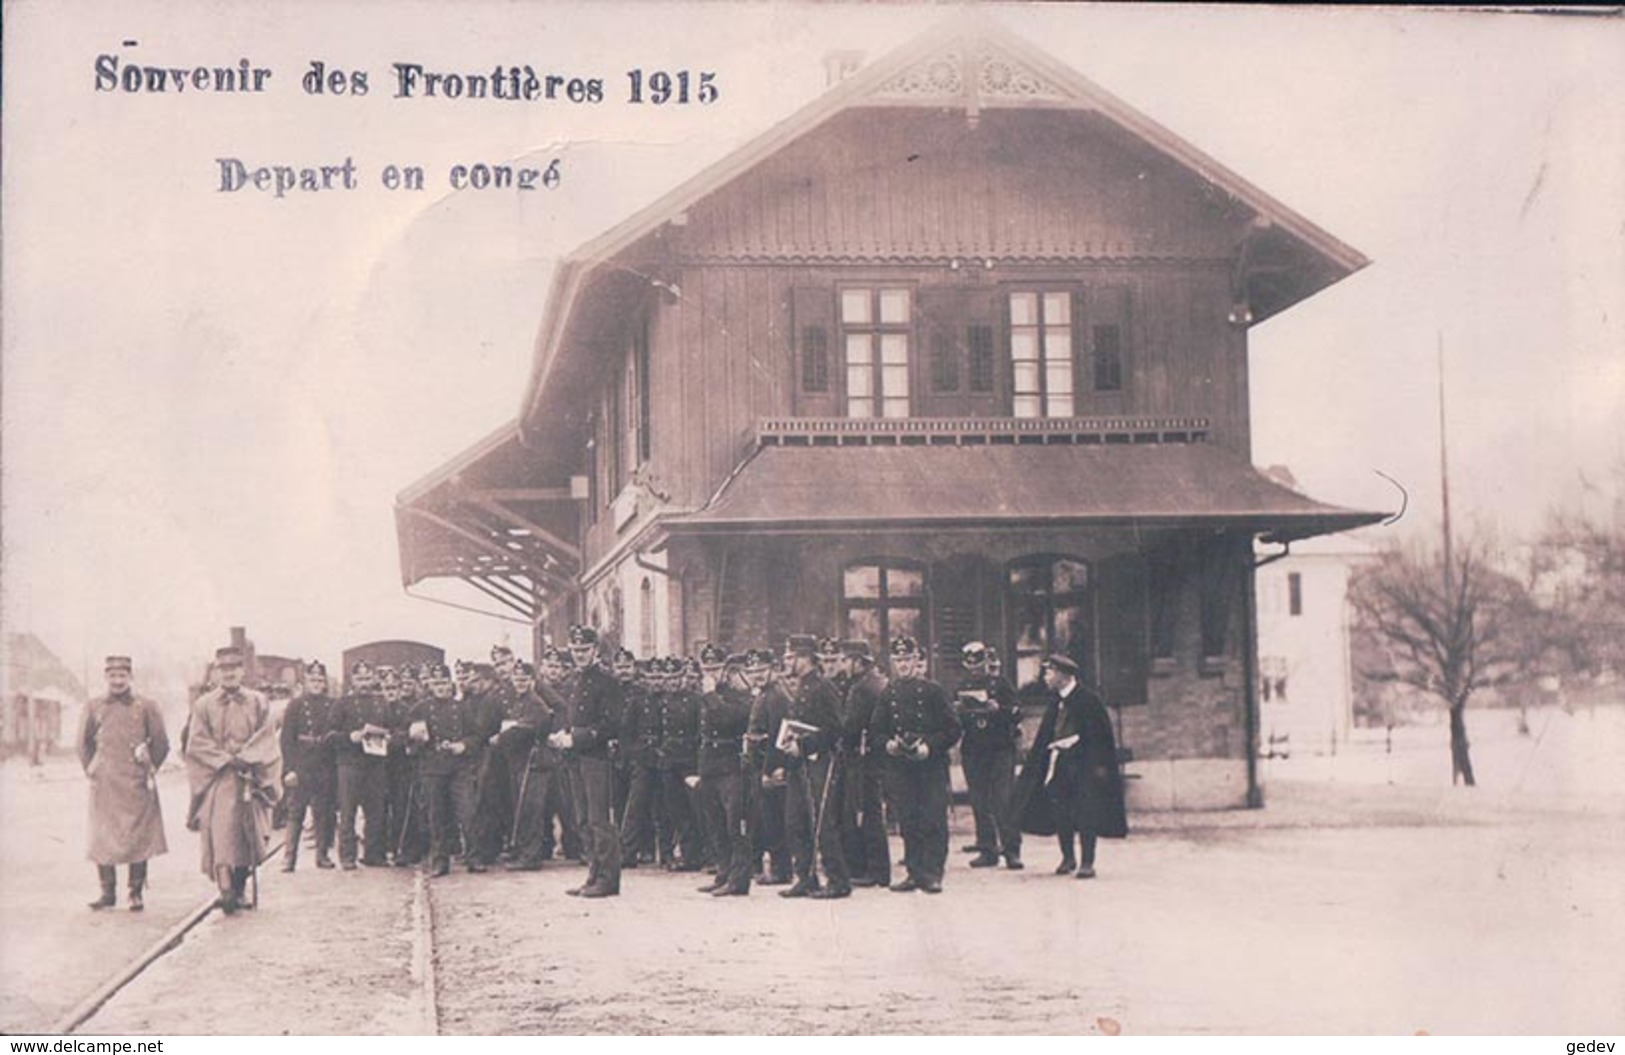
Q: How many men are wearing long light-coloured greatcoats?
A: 2